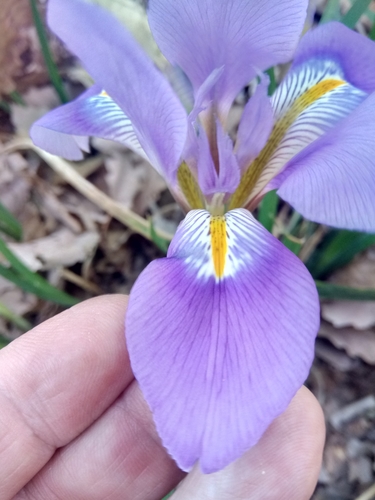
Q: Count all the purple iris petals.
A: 6